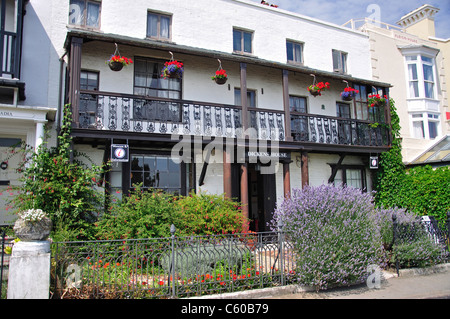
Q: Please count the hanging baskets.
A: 6